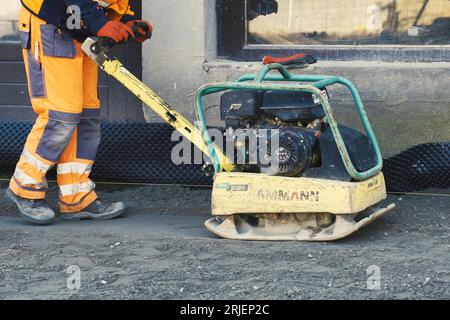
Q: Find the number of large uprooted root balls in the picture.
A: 0